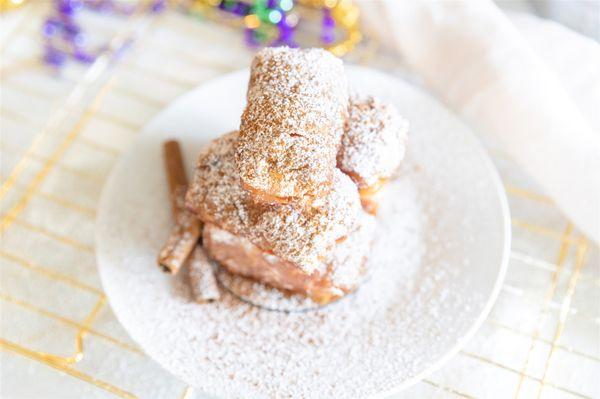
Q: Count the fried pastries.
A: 4